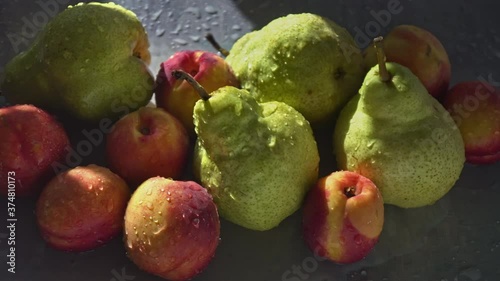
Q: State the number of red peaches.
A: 8